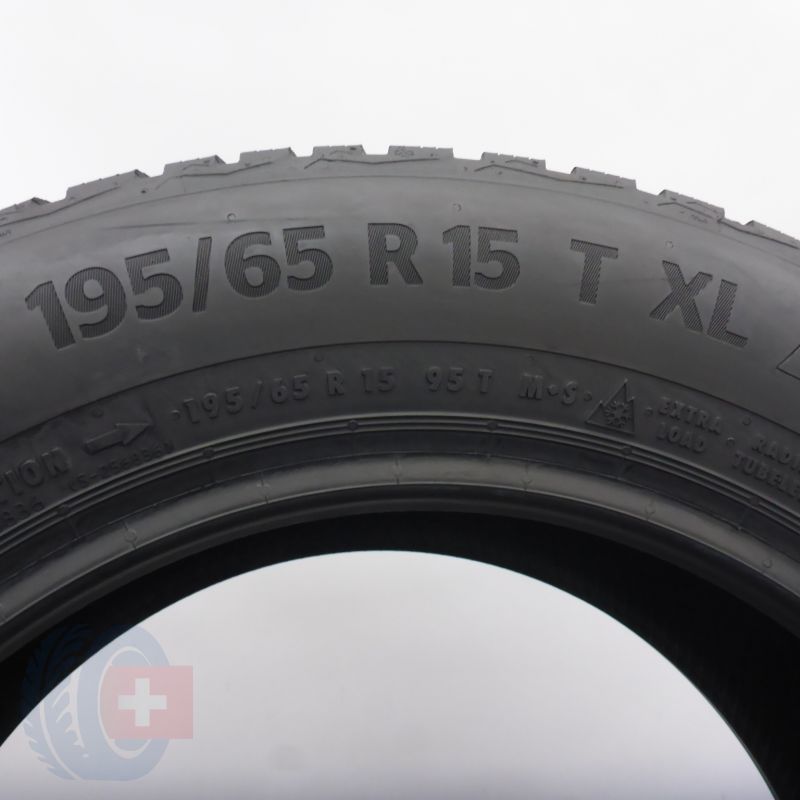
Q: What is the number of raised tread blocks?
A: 10